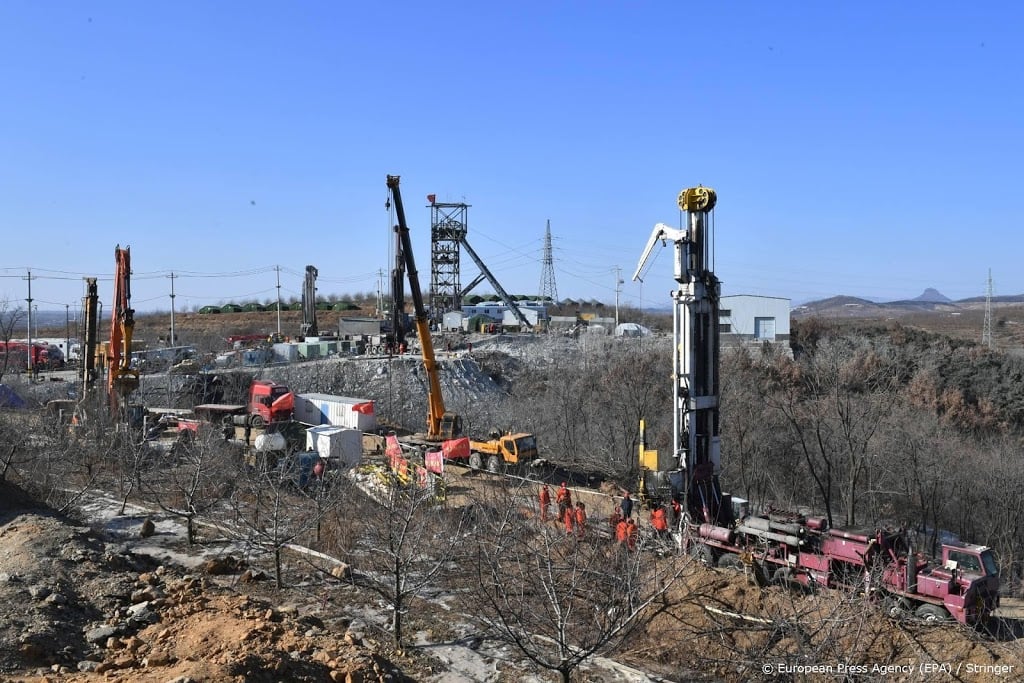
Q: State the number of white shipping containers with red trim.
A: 1